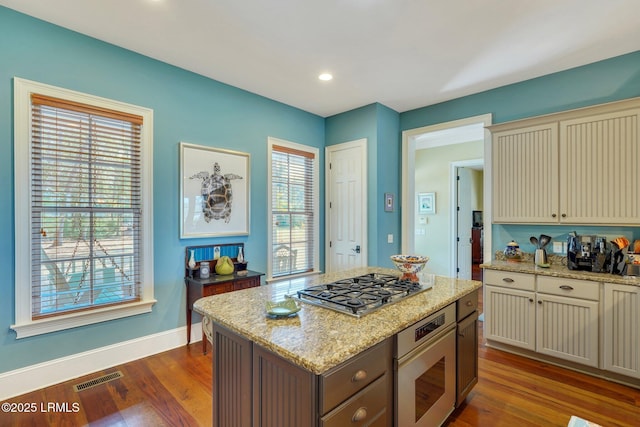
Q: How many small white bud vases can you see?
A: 2